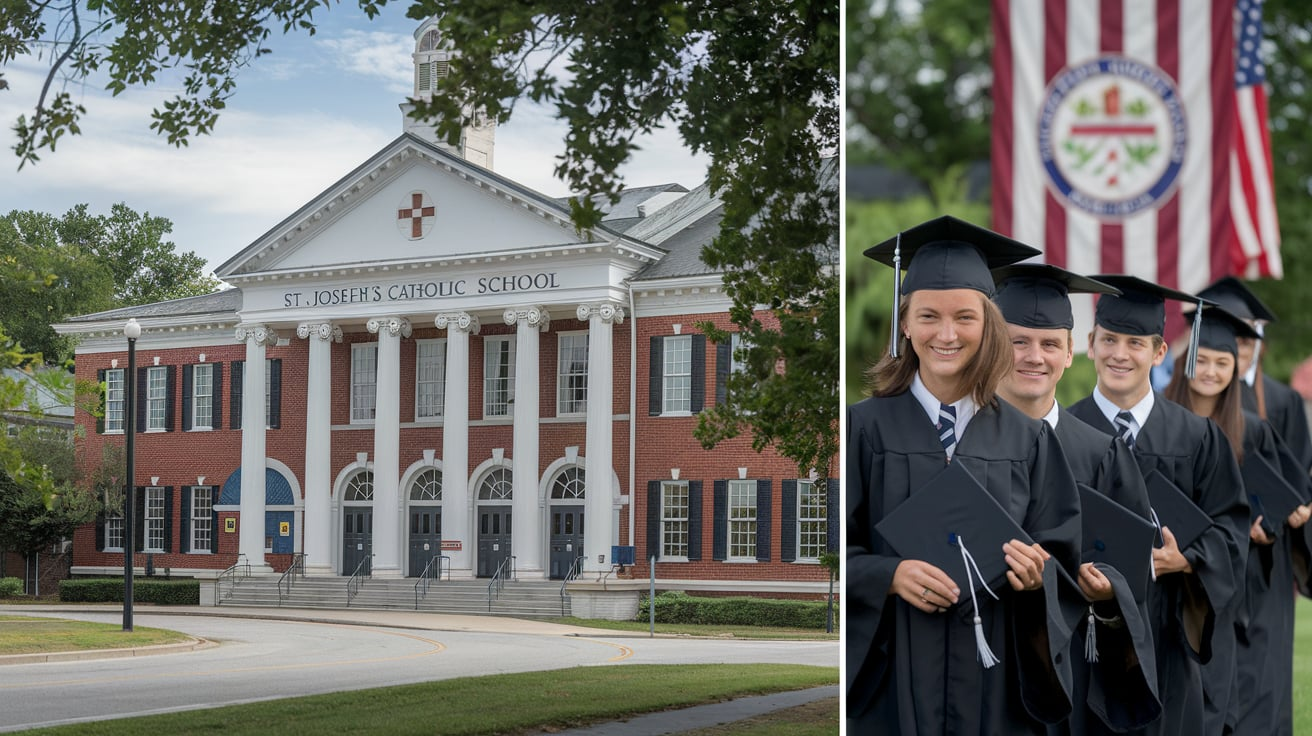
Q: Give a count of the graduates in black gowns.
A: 5